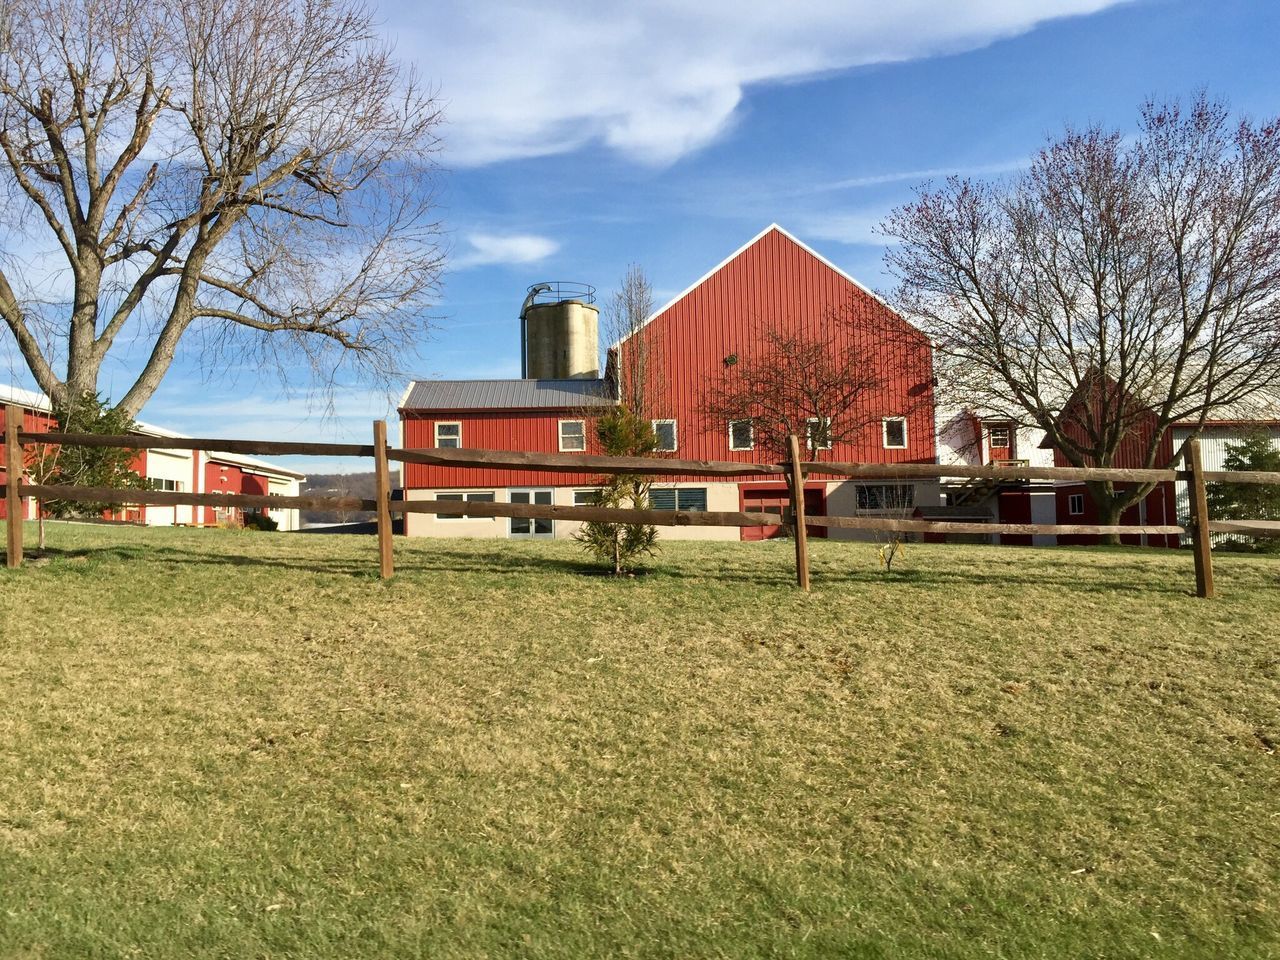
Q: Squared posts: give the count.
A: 4